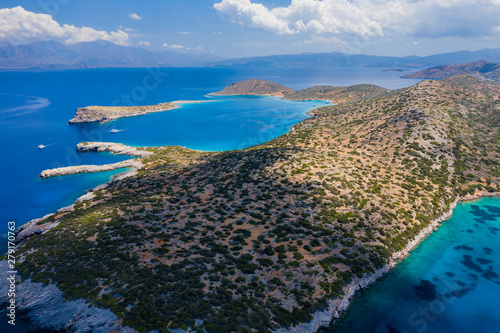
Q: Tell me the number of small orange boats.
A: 0